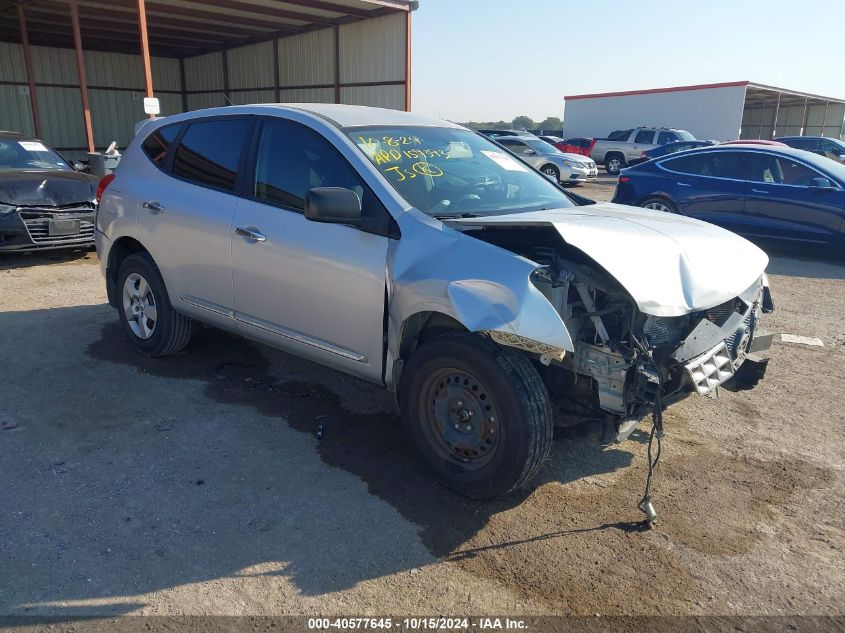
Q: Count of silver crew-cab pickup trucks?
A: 1